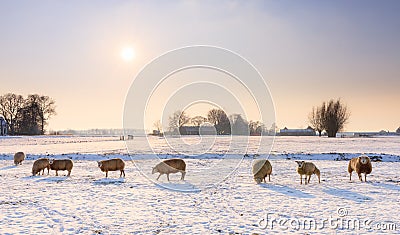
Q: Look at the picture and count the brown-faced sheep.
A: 0